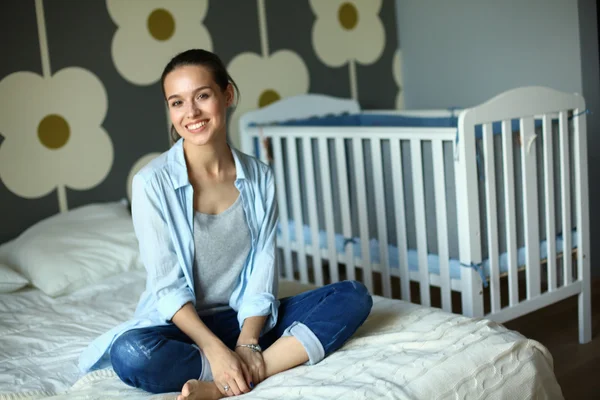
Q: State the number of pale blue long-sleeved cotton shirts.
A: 1